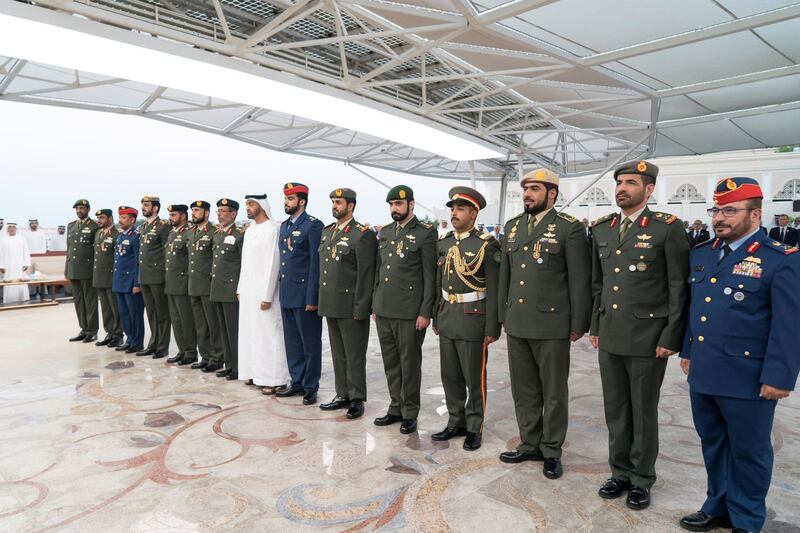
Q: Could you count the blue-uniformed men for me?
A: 3